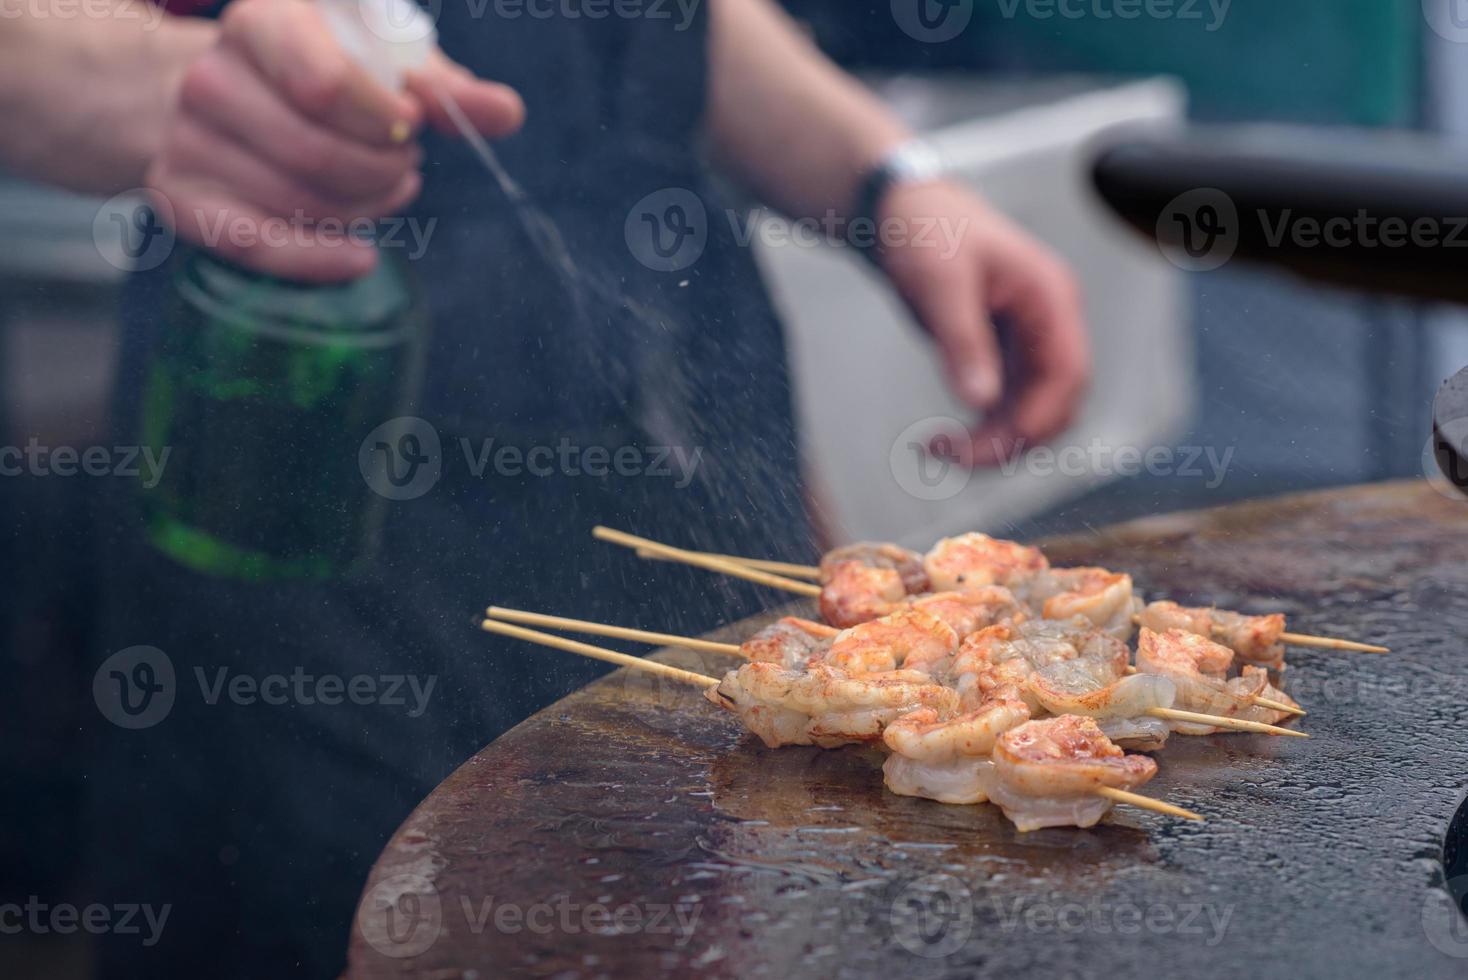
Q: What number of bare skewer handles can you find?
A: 4